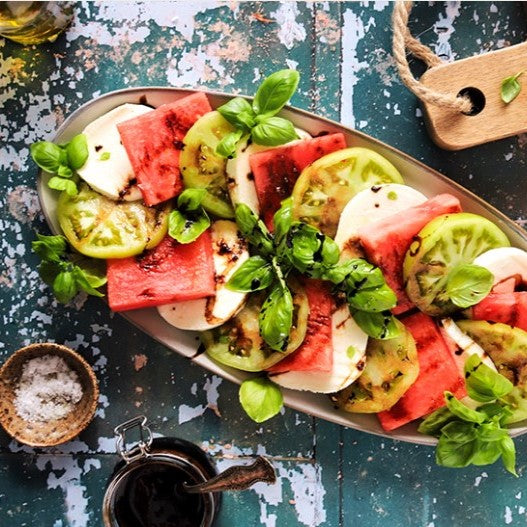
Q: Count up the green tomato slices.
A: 7